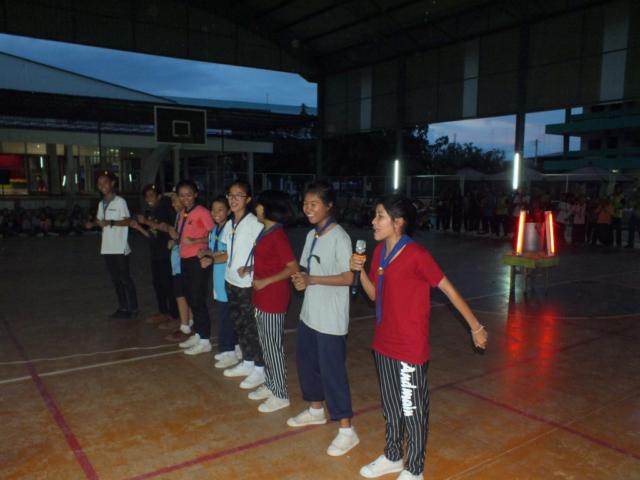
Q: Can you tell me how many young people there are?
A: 9